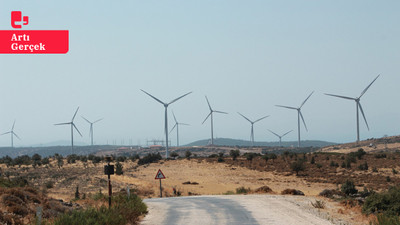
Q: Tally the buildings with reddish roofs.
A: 2